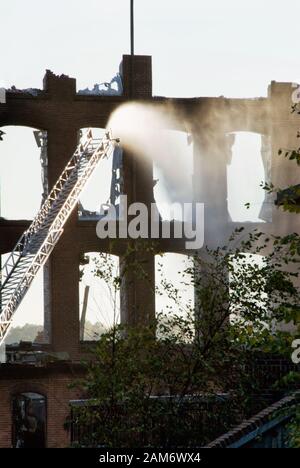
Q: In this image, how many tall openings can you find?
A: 8